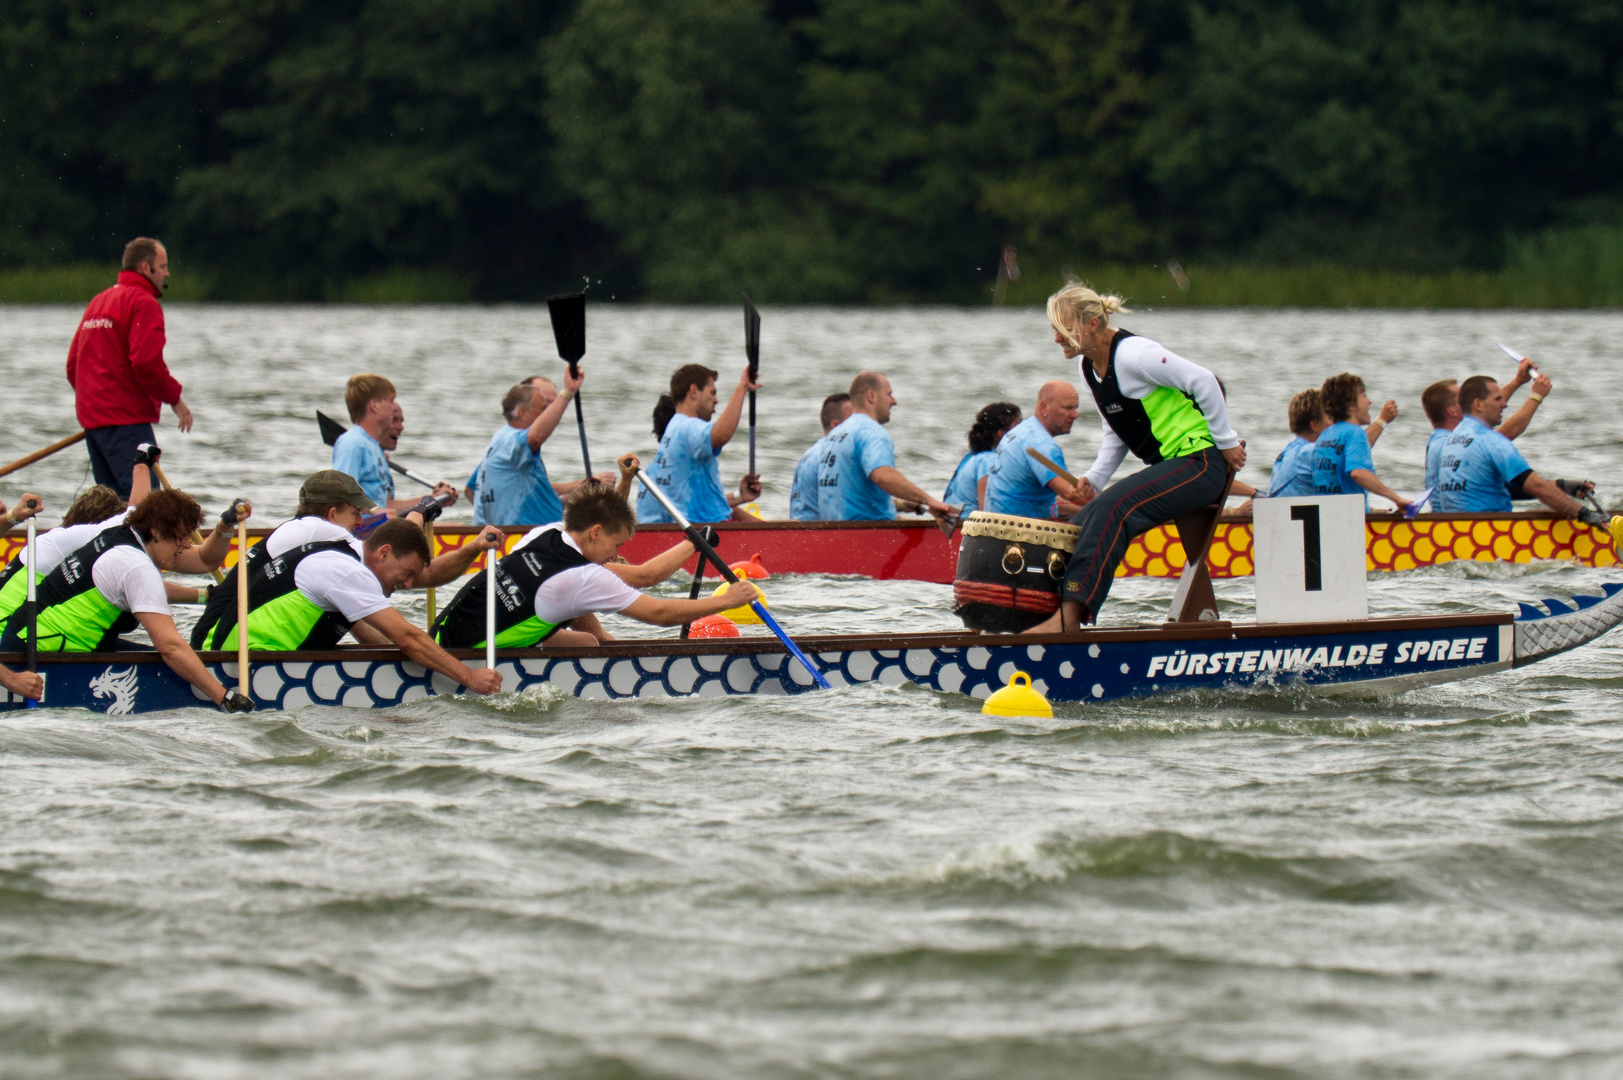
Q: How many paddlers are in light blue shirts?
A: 14